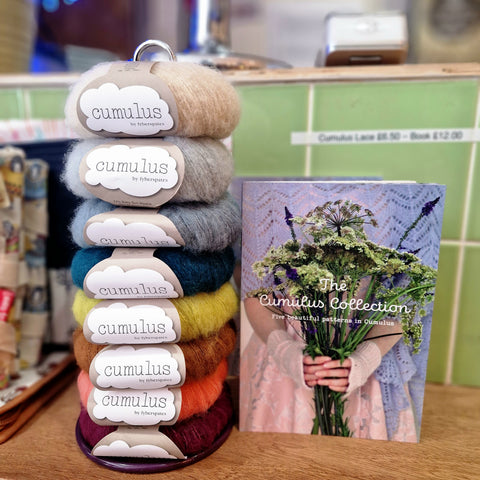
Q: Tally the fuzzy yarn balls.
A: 8